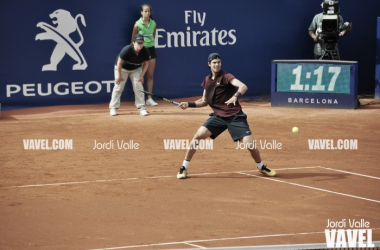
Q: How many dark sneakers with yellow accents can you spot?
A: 2